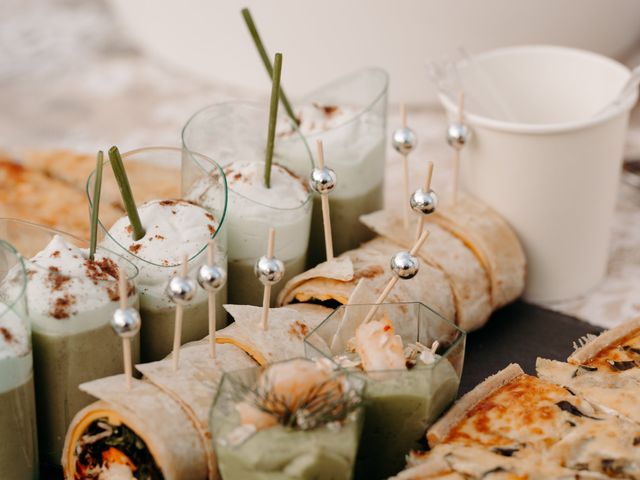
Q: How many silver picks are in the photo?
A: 9